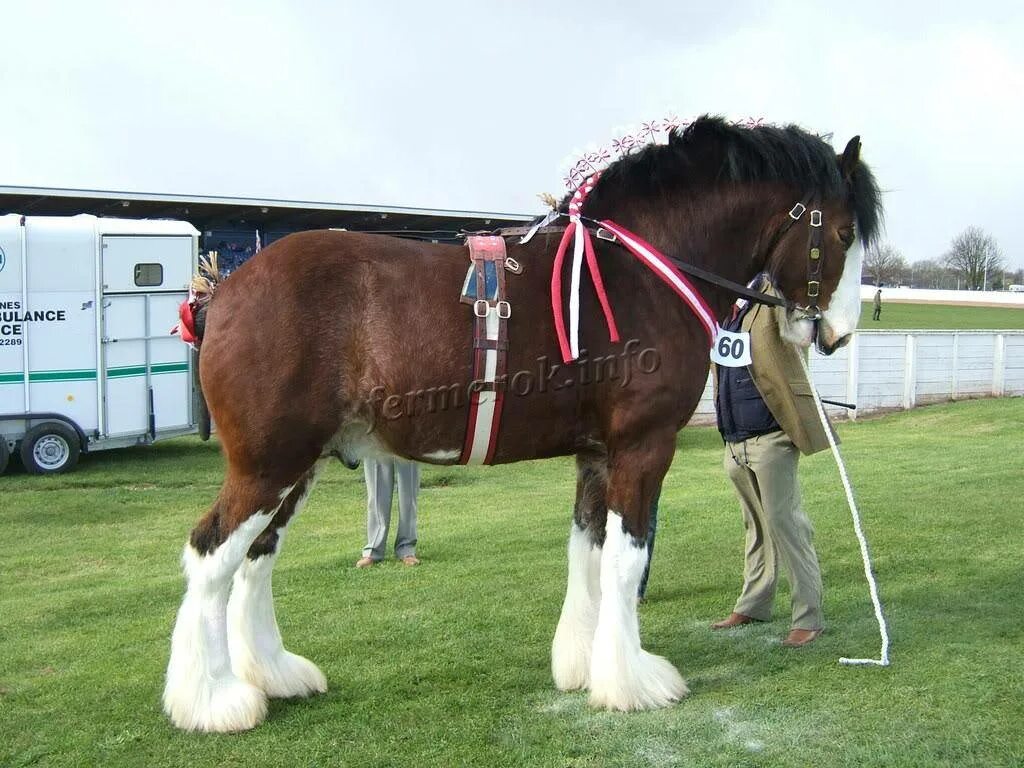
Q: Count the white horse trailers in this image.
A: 1